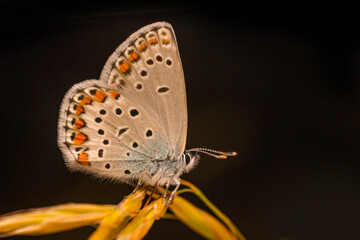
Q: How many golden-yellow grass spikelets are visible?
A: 4